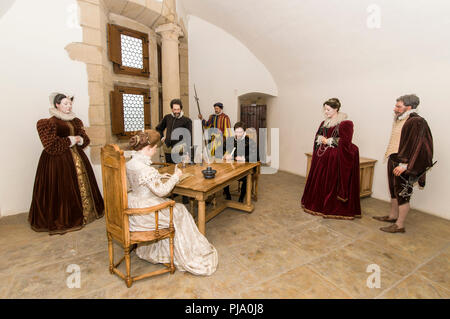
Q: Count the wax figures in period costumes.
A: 7